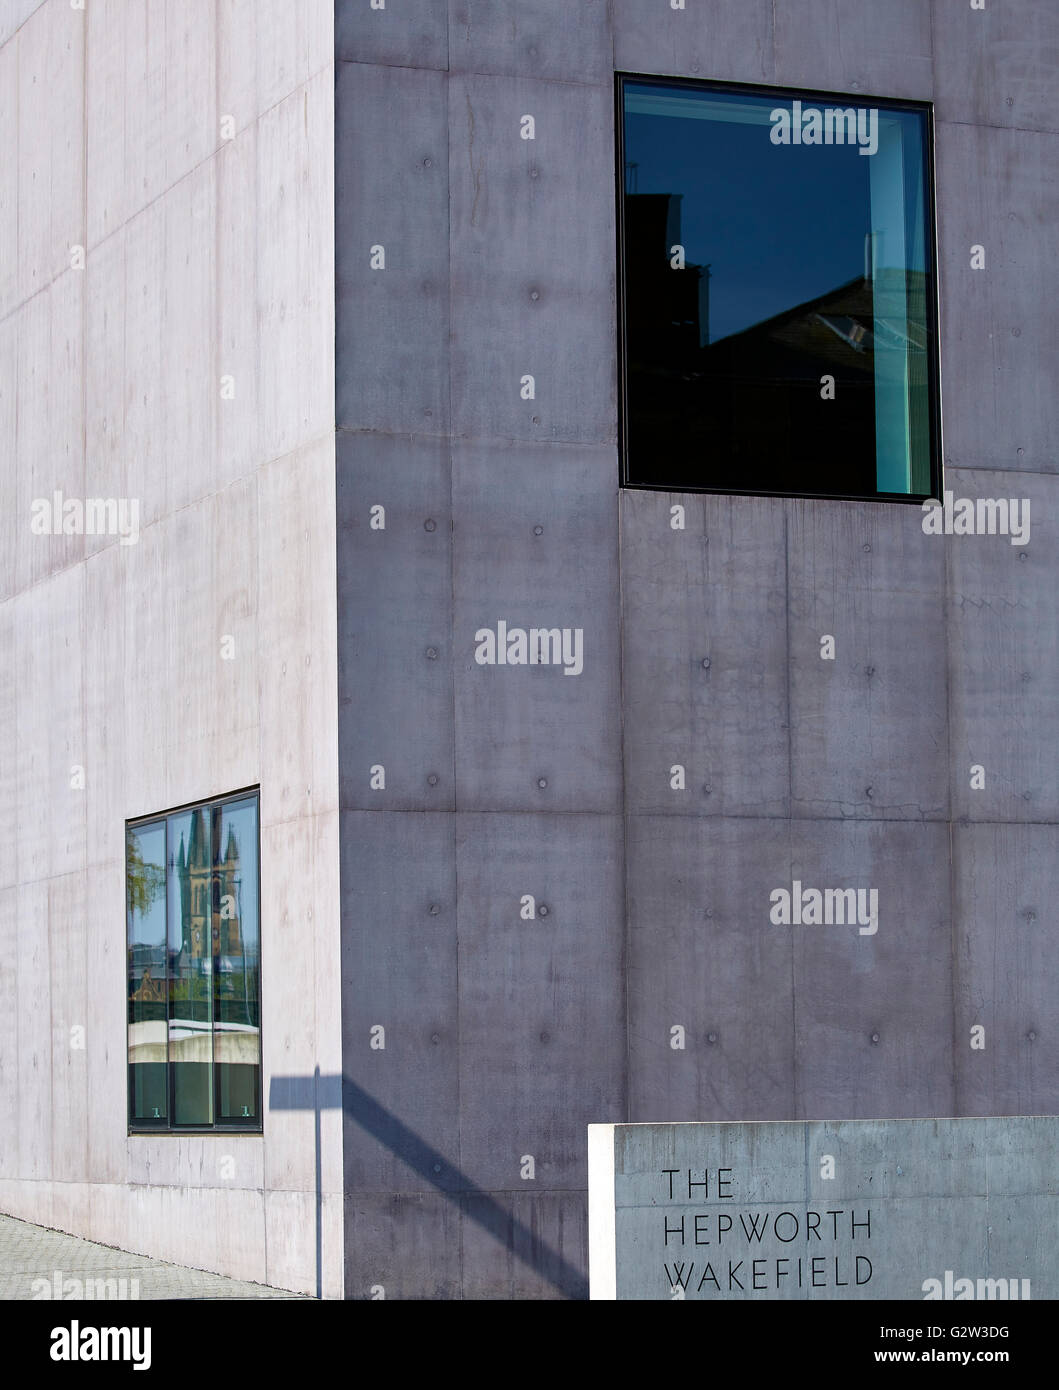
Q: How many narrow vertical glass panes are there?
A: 3